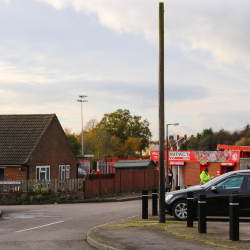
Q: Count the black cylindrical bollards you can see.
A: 5